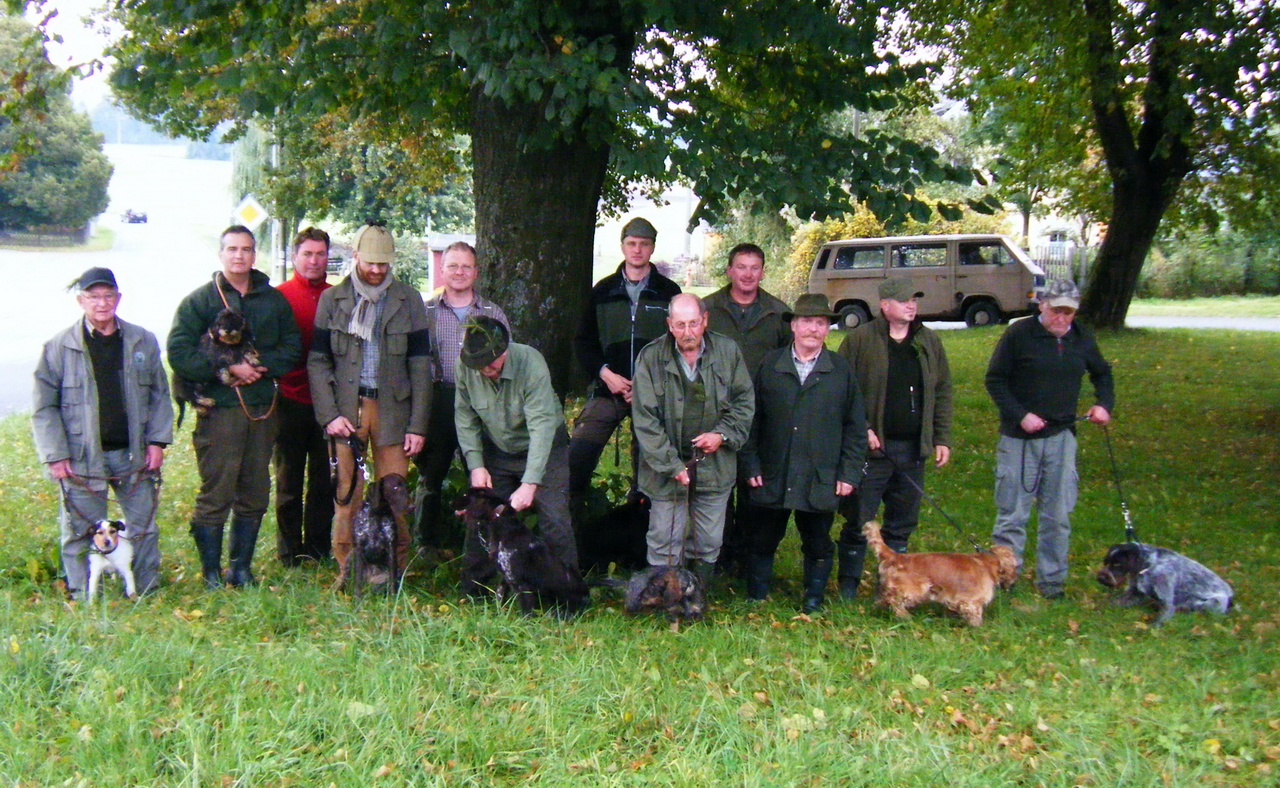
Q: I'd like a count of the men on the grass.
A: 12